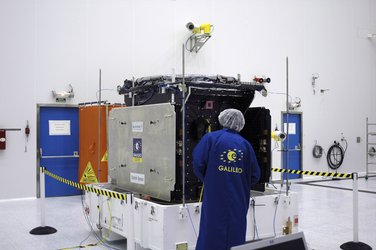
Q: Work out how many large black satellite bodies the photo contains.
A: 1